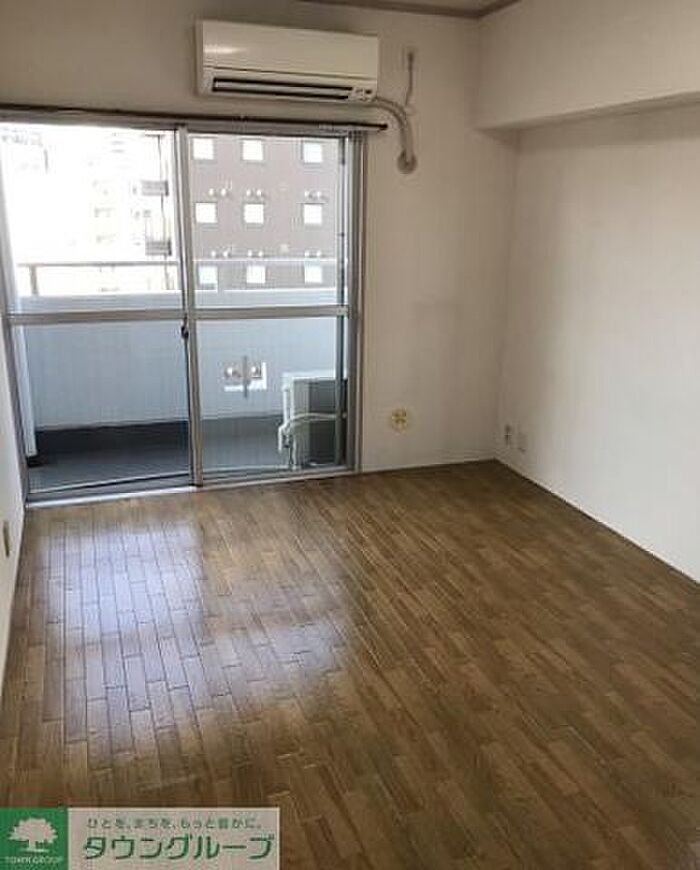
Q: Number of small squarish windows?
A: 9